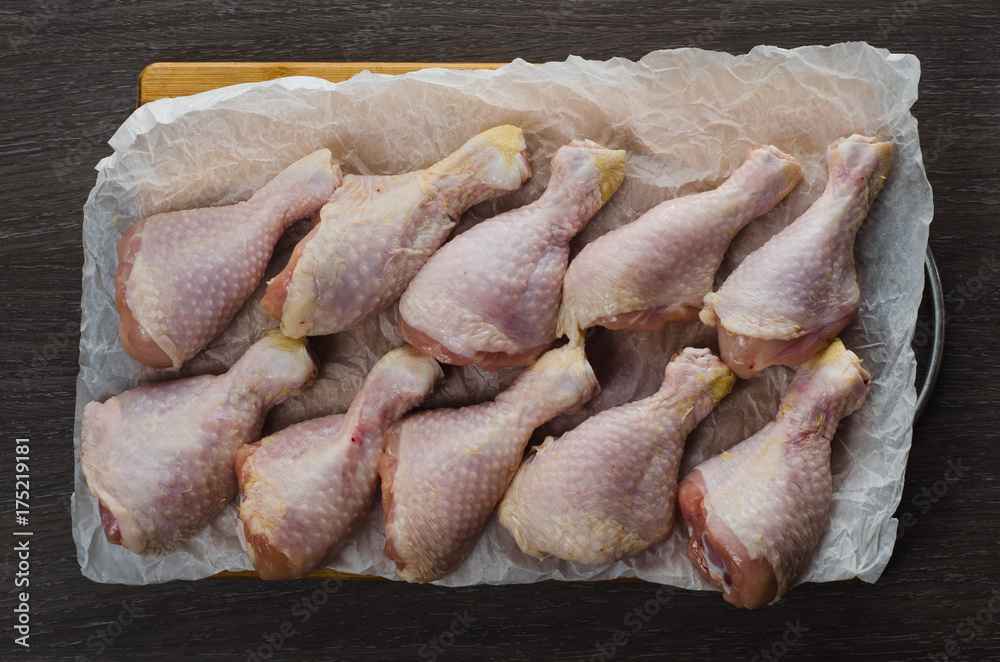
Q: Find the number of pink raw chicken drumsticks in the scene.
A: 10